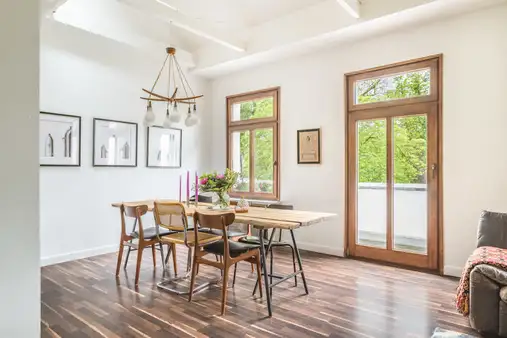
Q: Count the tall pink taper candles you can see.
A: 3